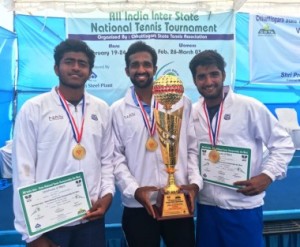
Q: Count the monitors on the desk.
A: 0